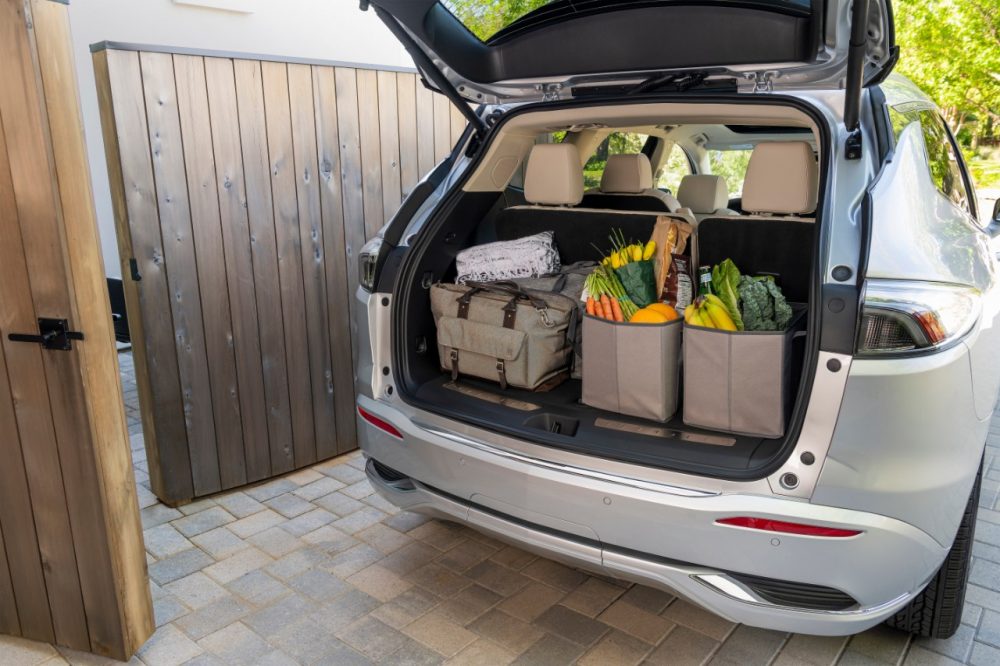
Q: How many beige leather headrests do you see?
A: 4